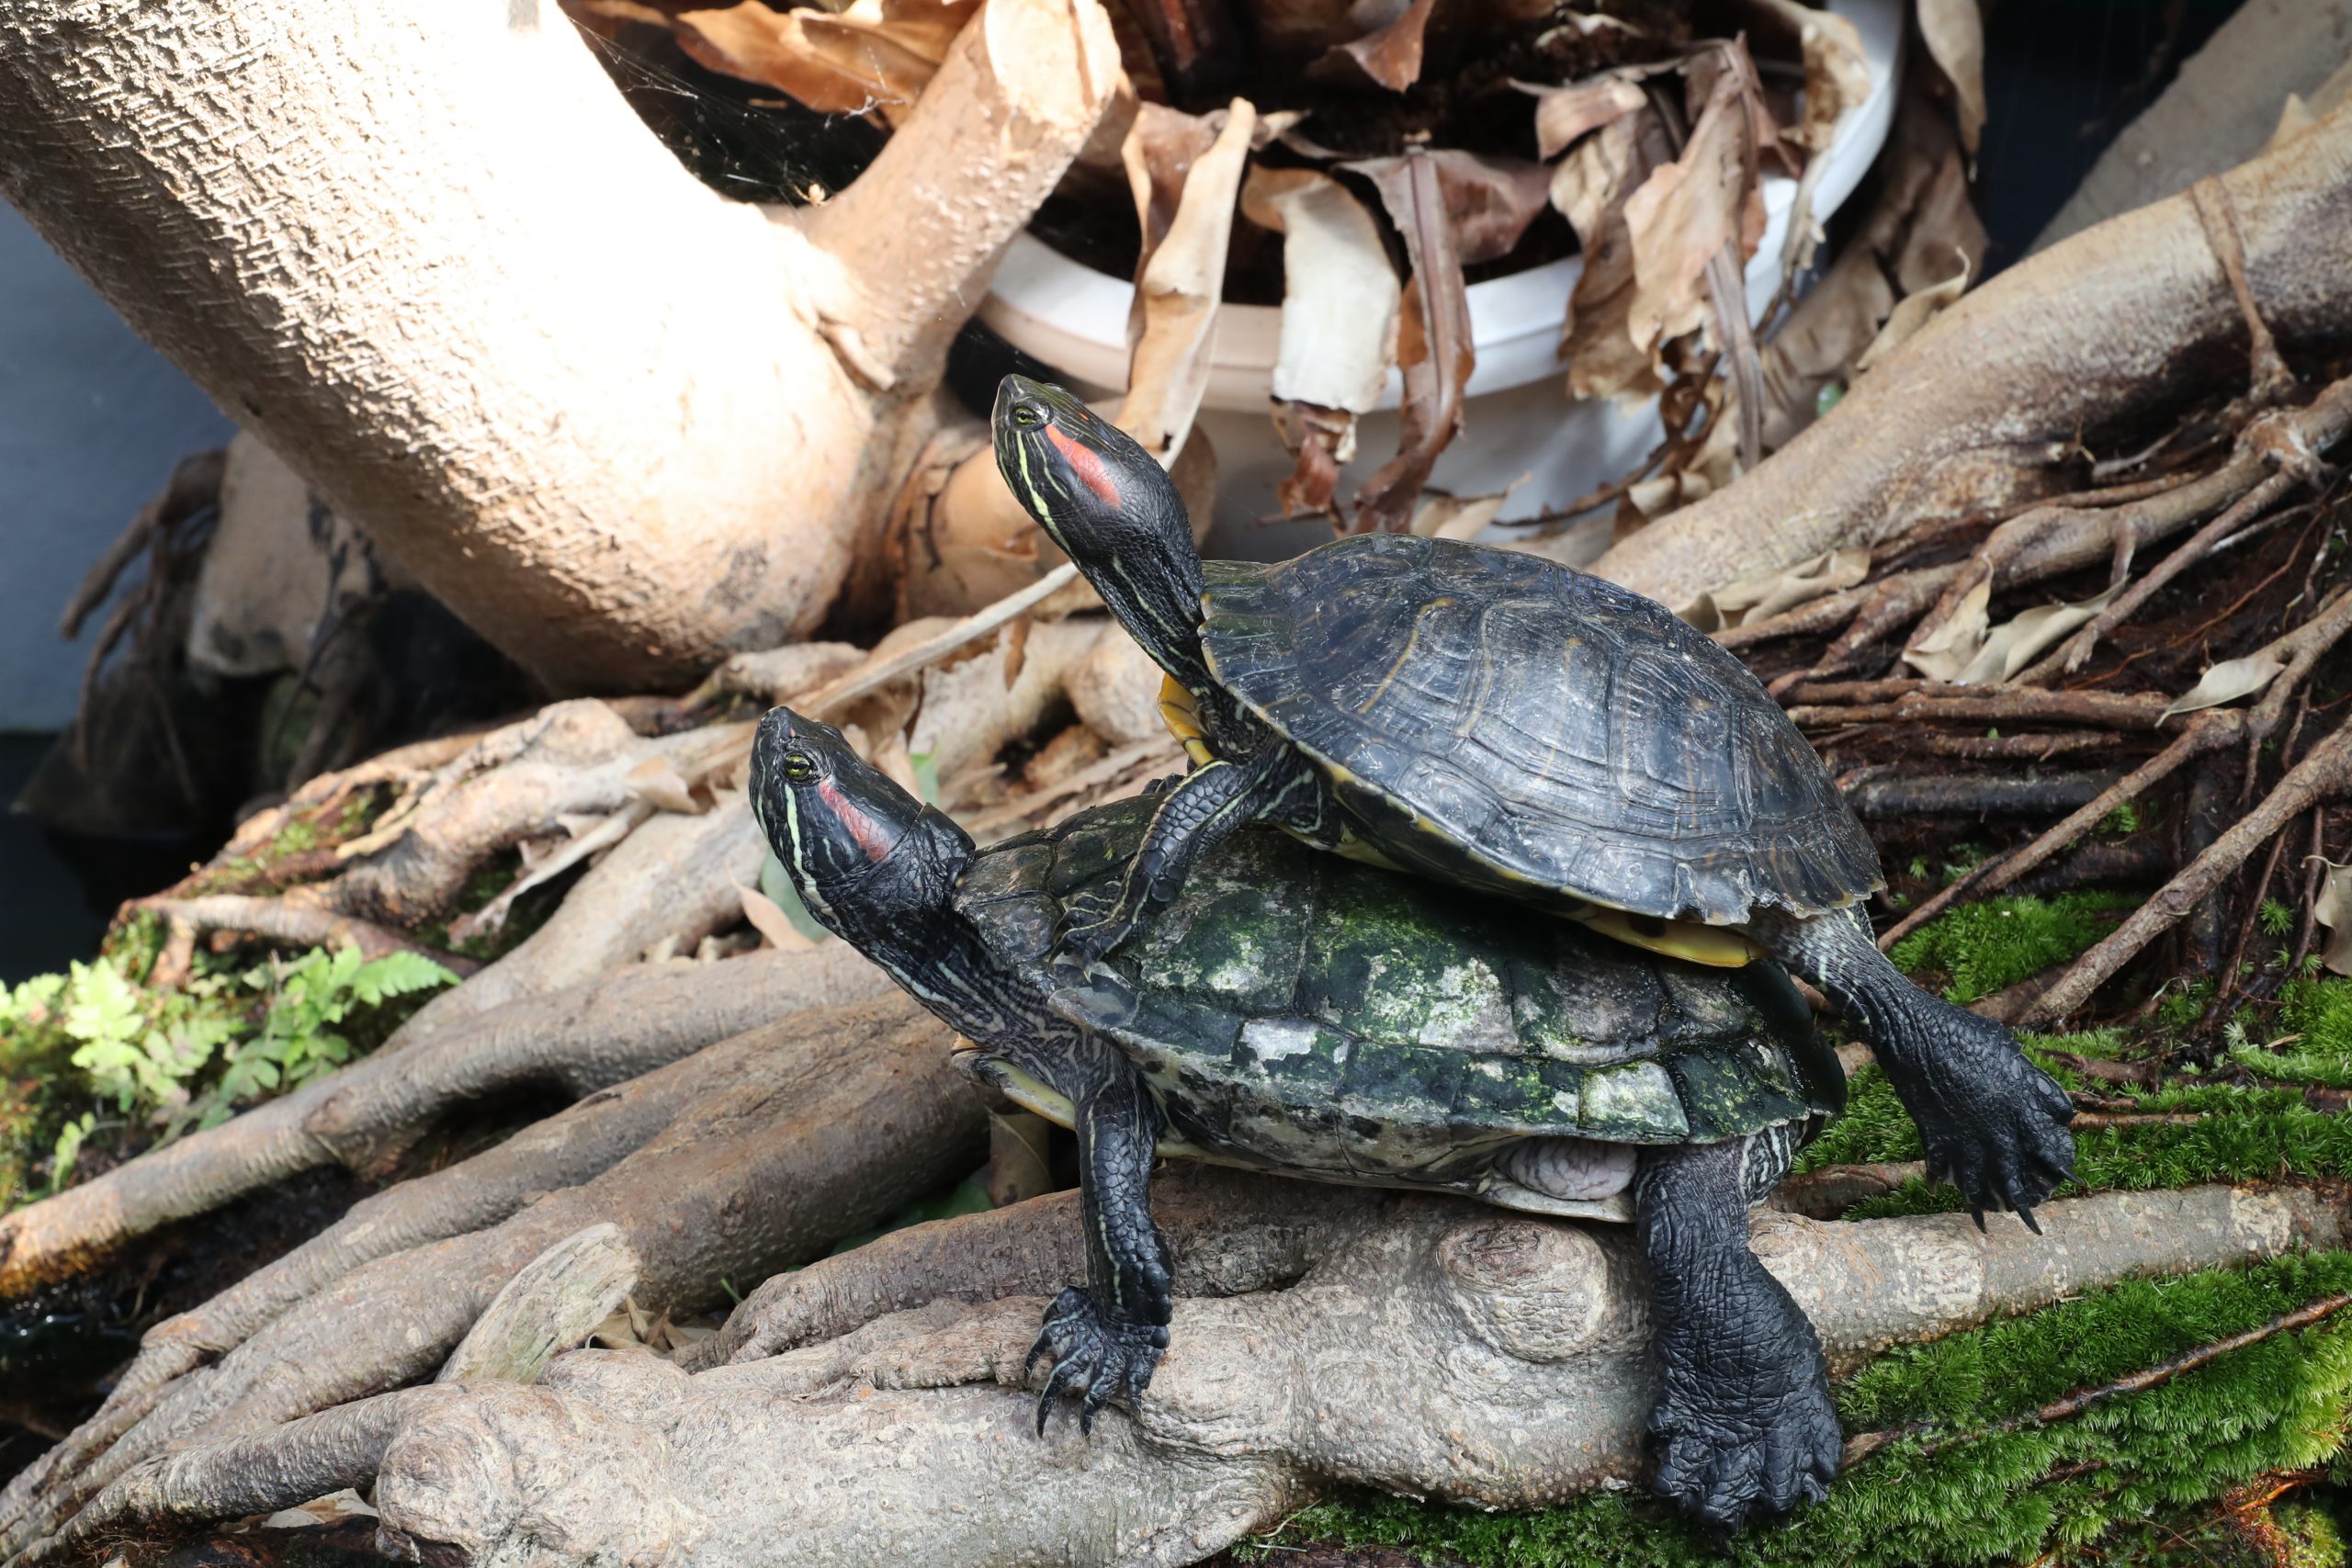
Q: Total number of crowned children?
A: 0